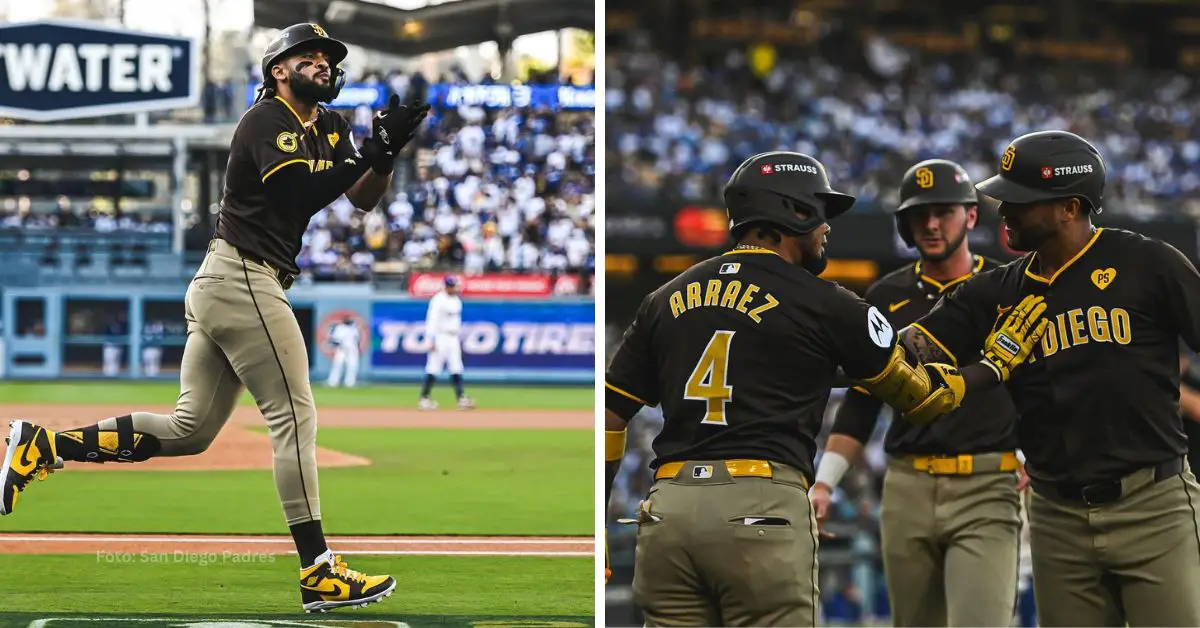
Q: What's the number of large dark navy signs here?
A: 1